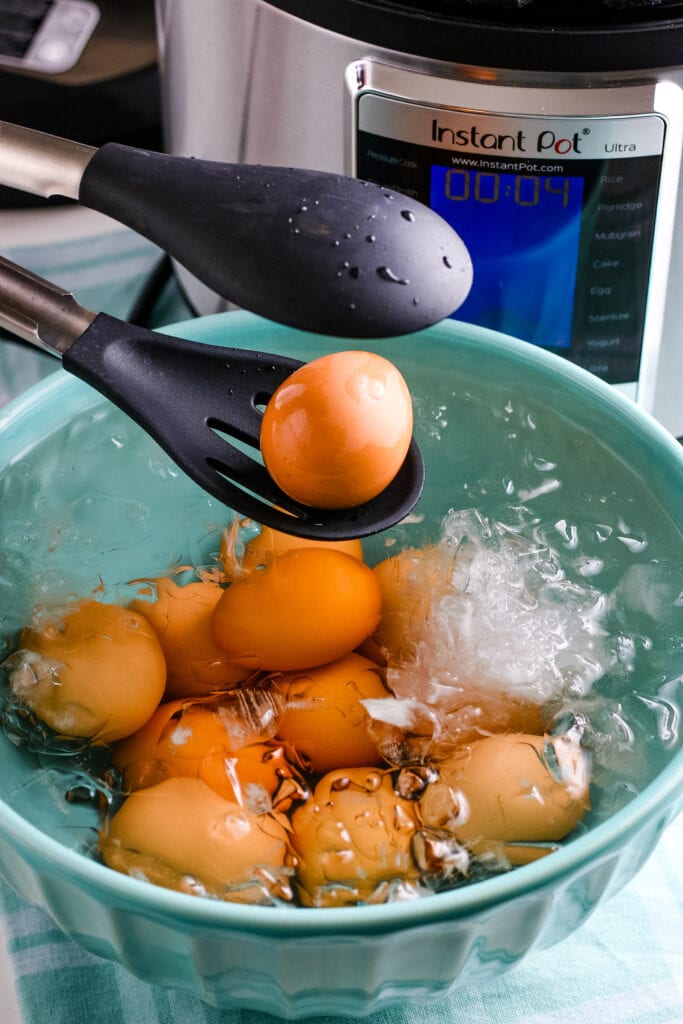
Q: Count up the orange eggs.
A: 12